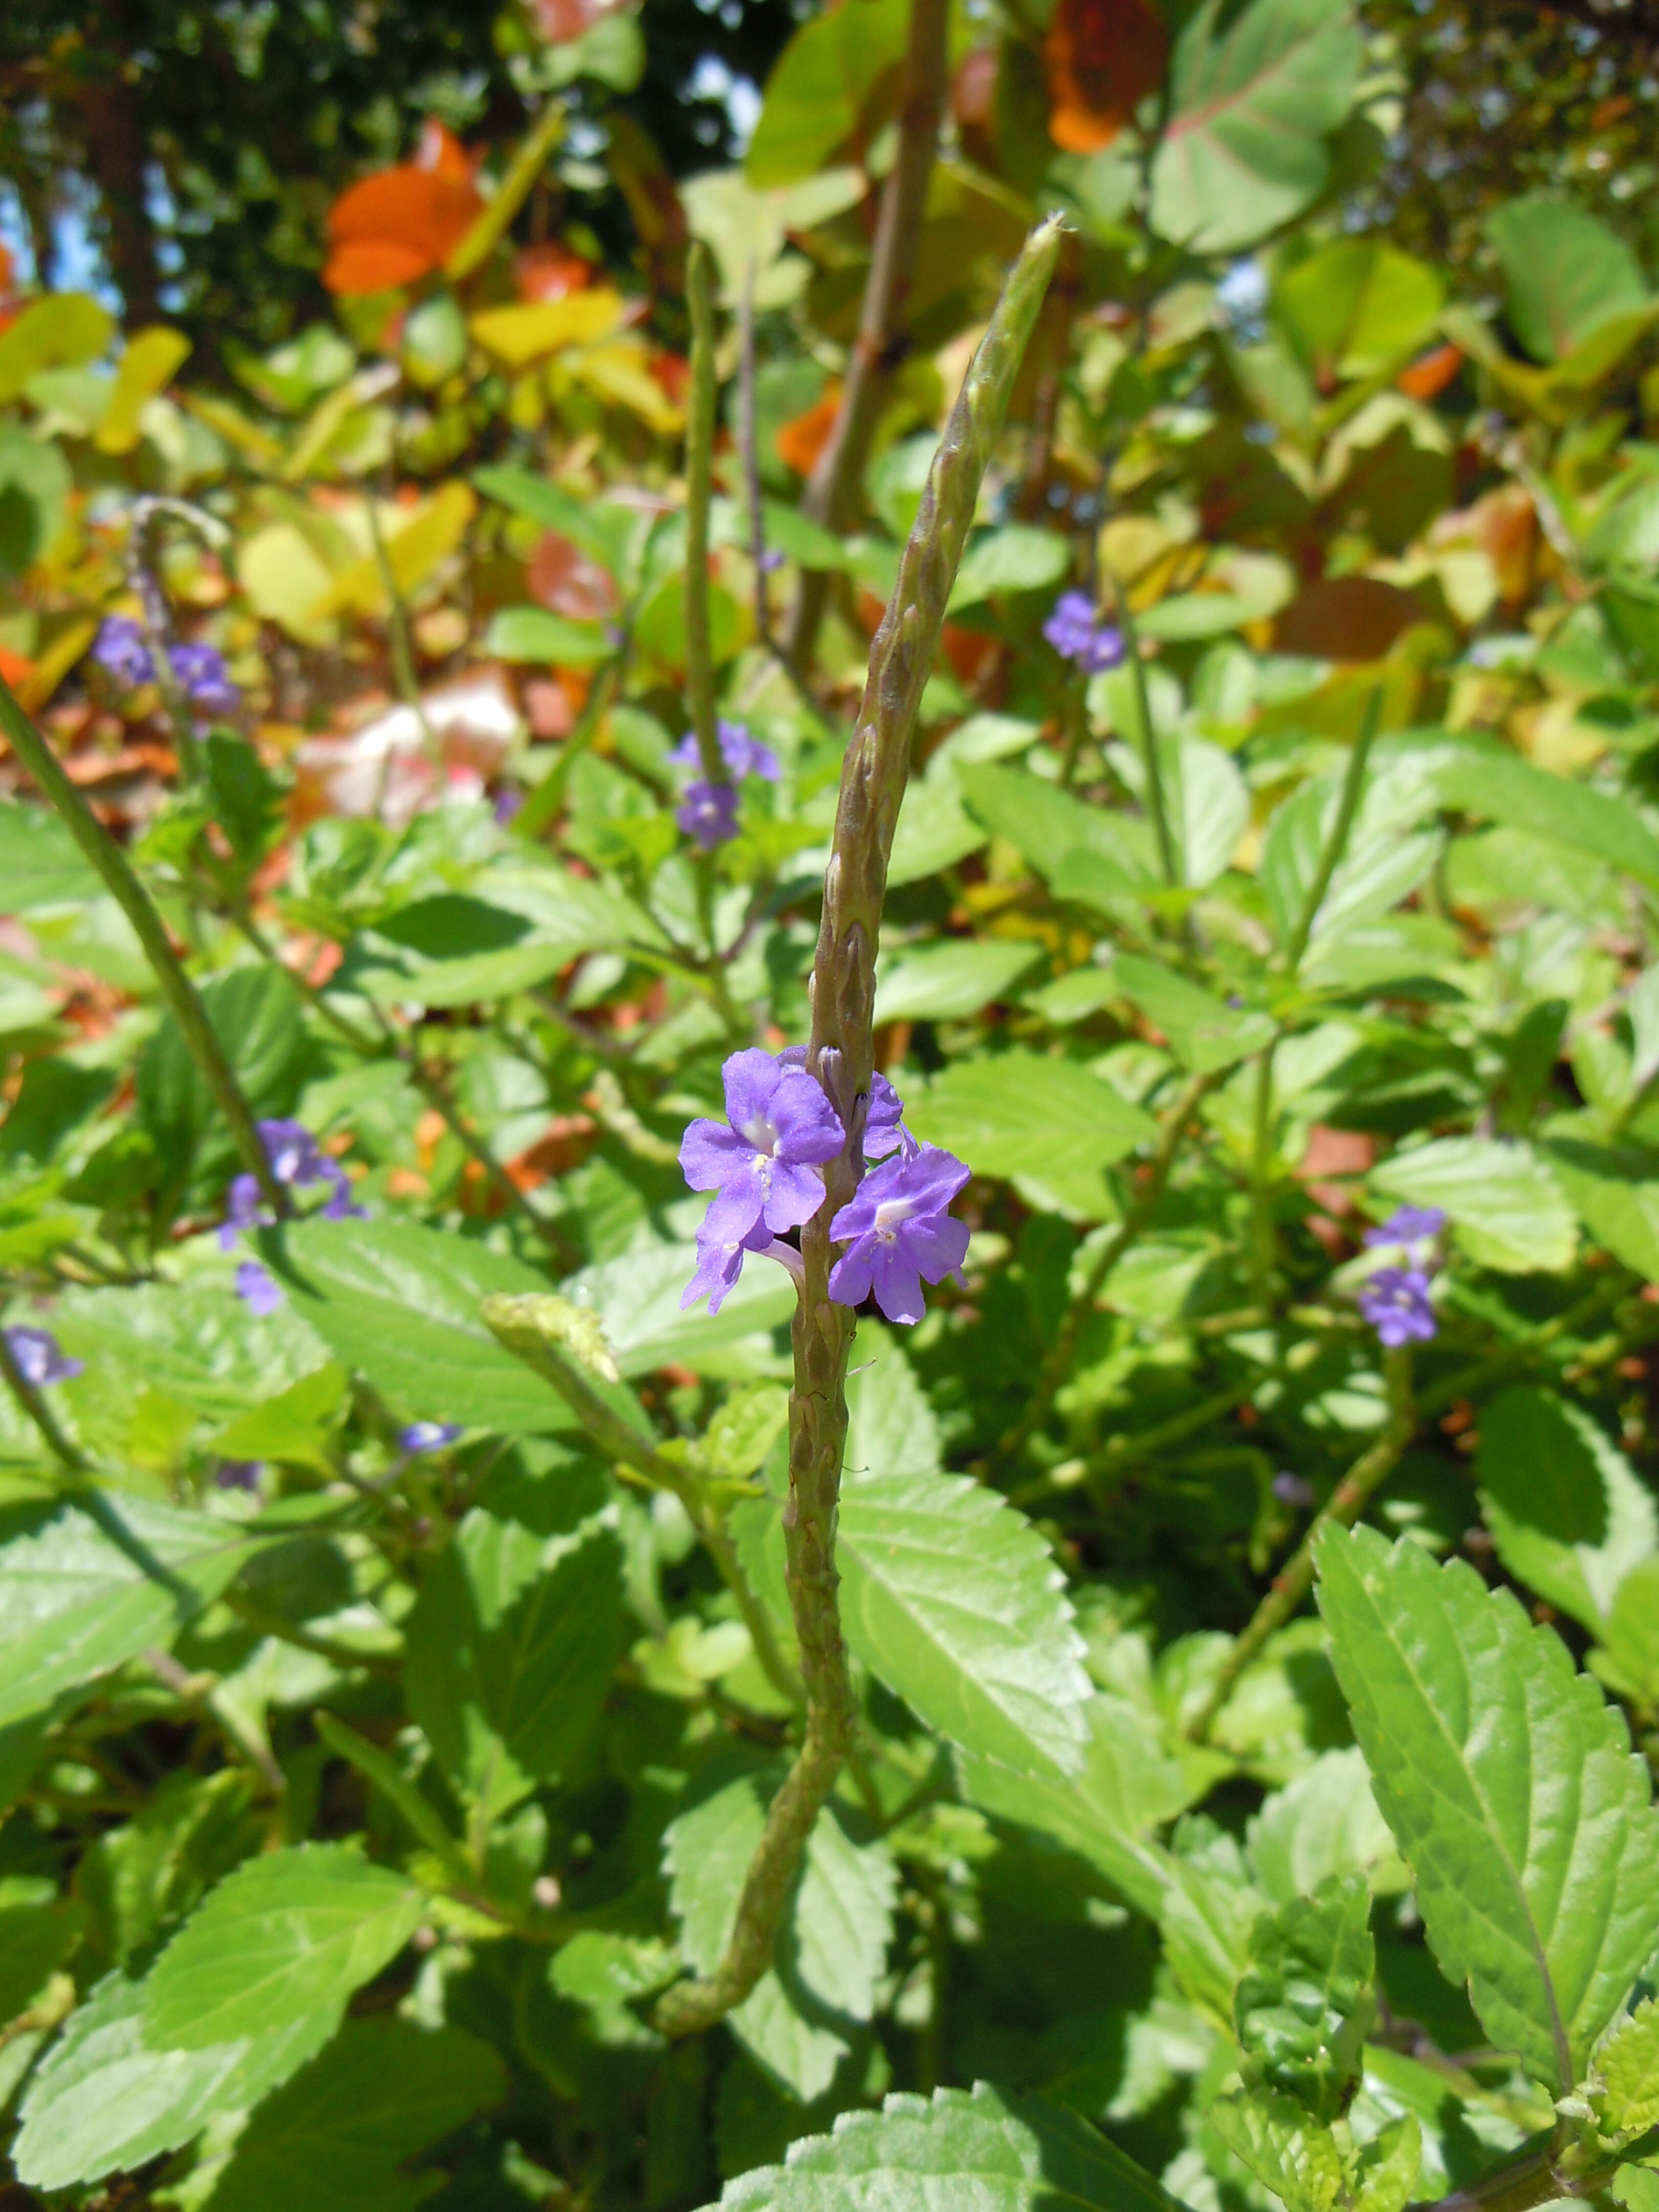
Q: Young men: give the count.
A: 0